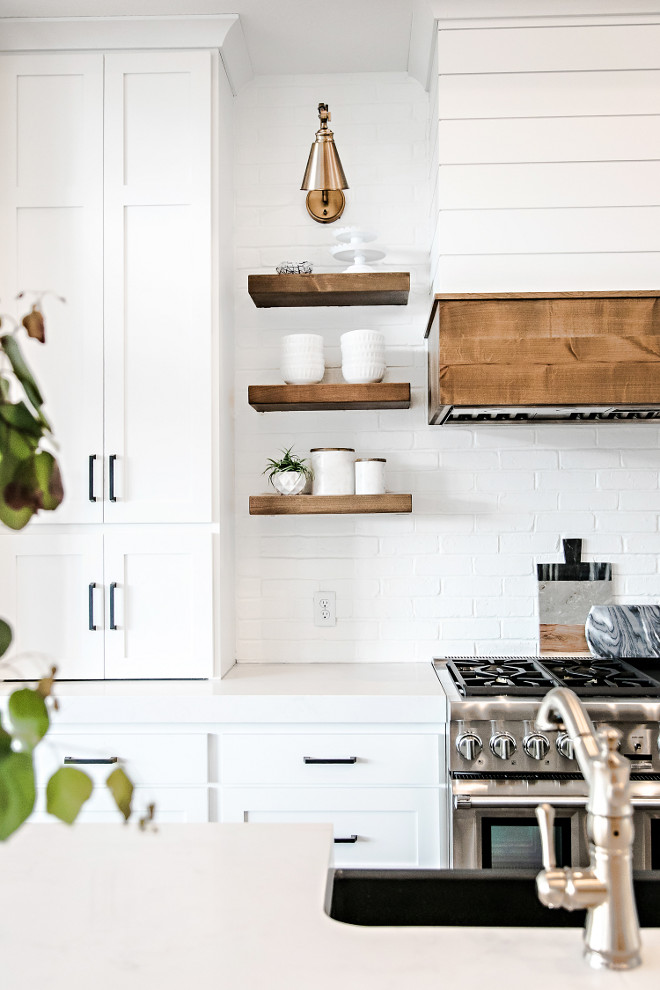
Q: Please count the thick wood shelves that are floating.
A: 3